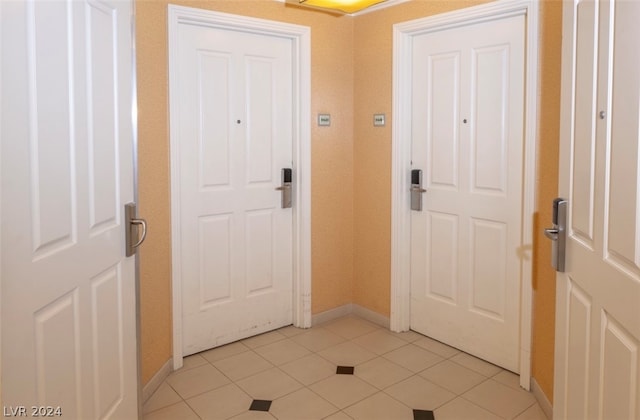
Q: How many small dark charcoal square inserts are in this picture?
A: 3